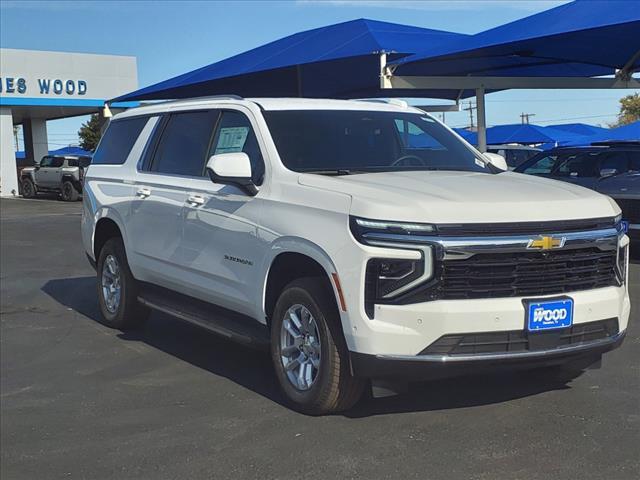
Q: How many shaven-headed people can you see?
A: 0